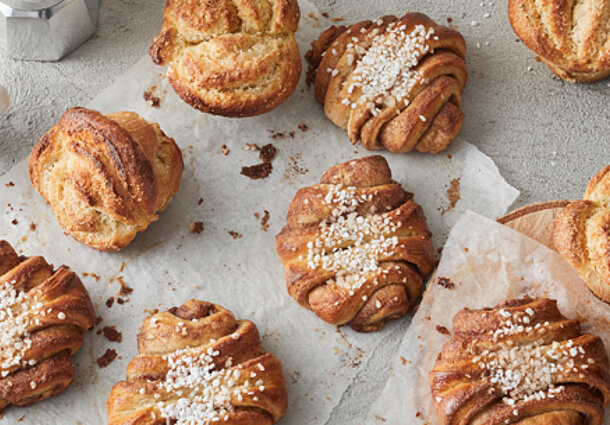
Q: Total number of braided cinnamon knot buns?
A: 5